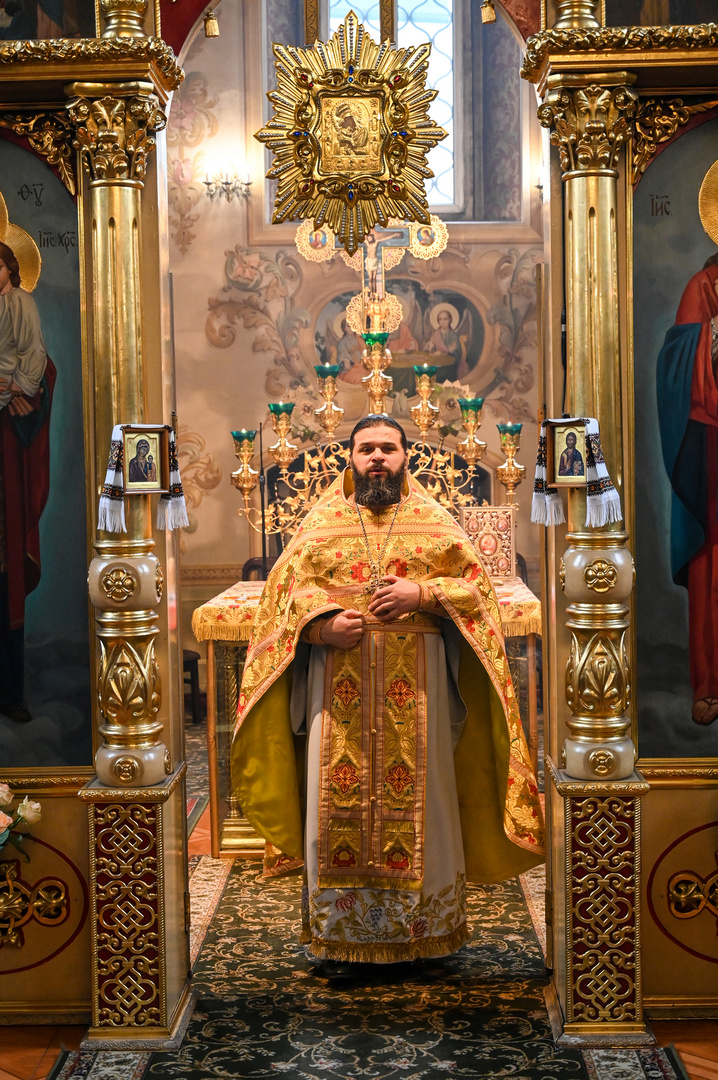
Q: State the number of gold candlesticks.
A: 7